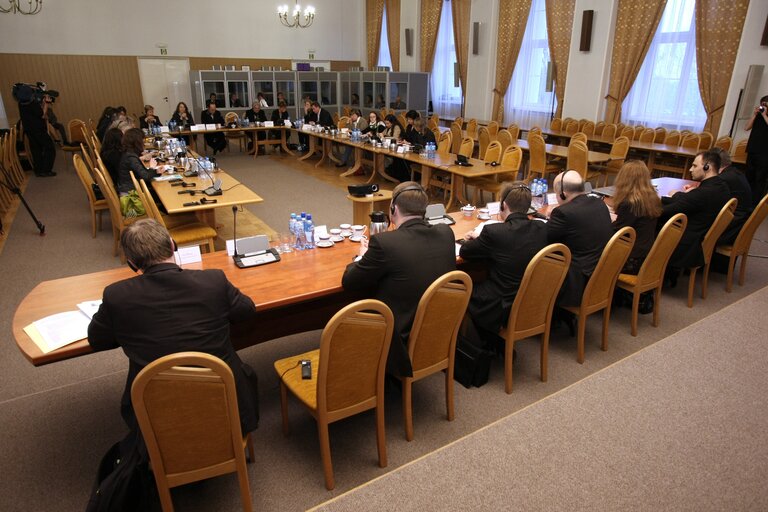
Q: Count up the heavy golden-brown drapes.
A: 8